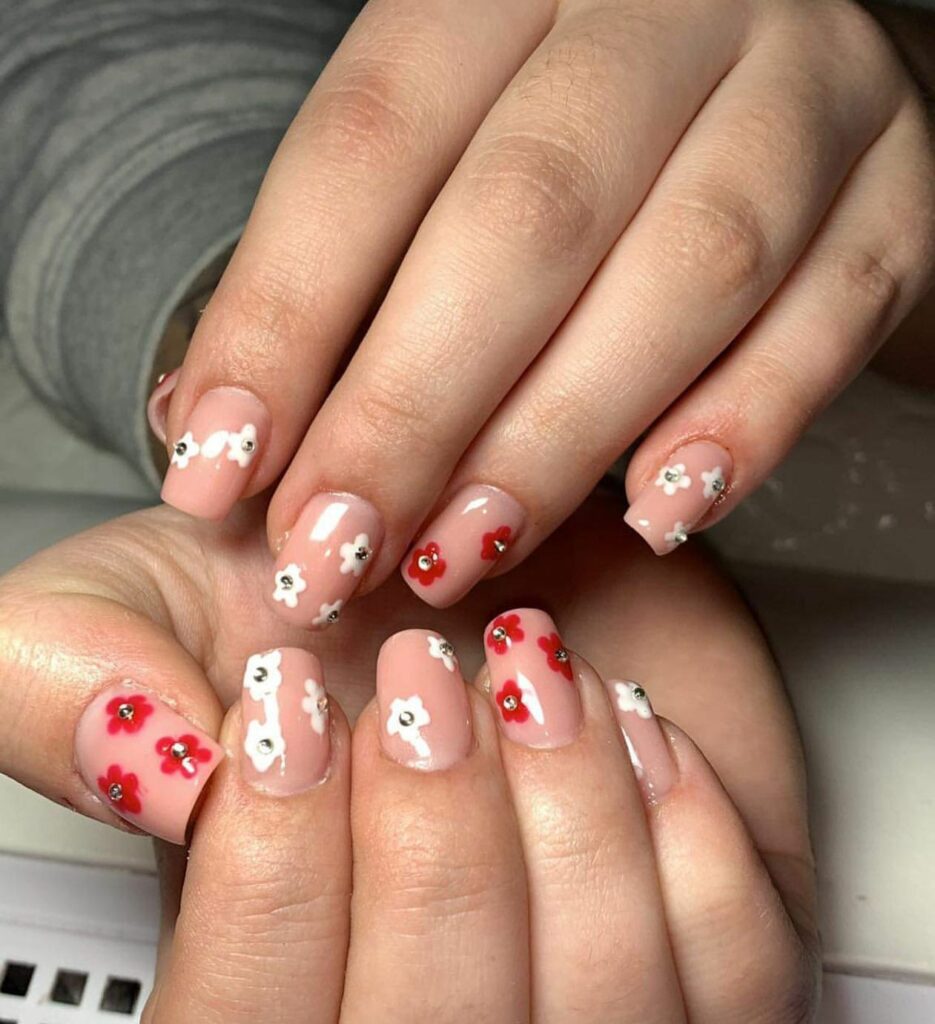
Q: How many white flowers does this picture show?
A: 14